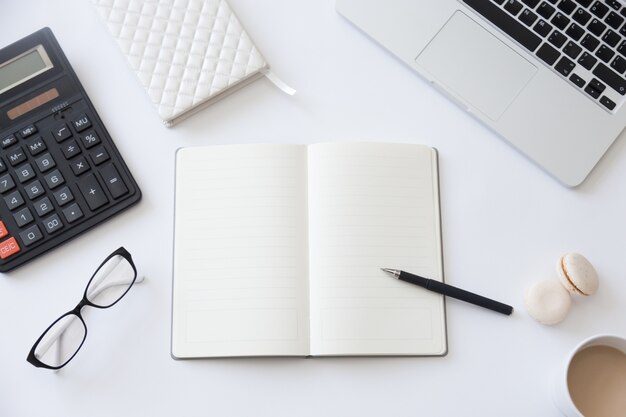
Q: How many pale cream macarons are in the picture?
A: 2